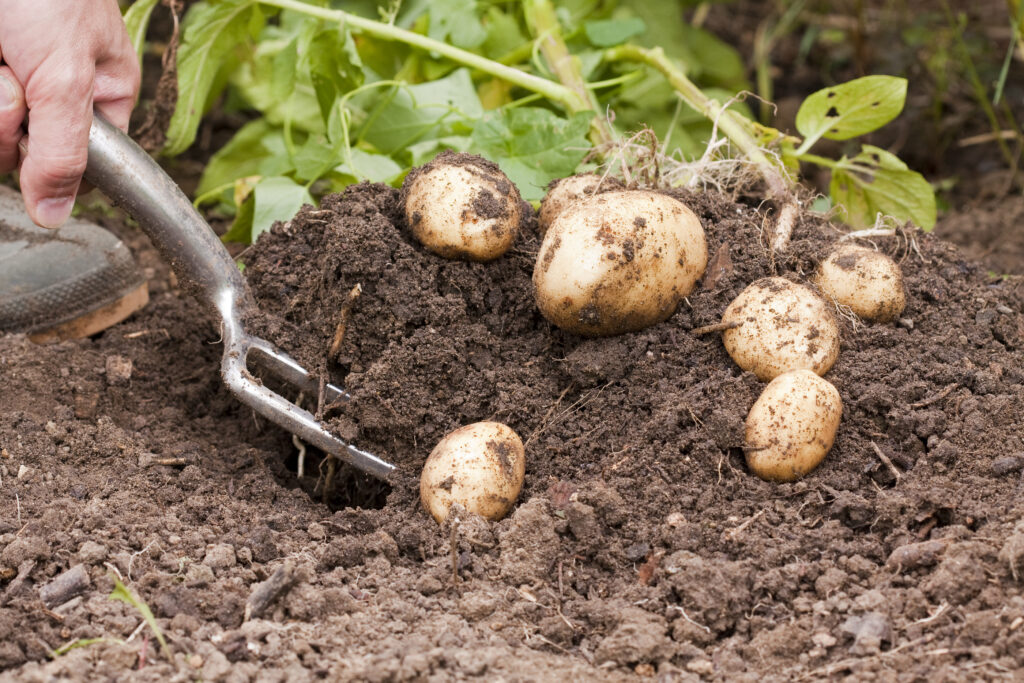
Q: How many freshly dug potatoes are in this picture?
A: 7